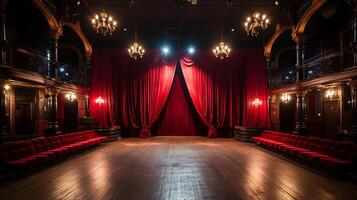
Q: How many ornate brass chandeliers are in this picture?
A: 4